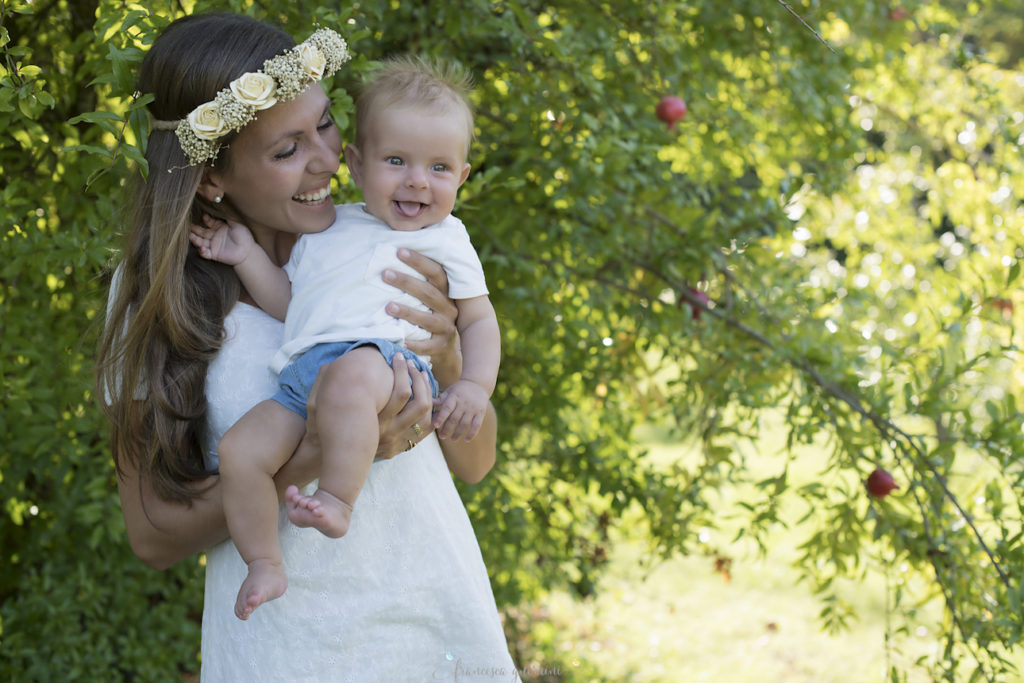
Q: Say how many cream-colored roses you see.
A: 3